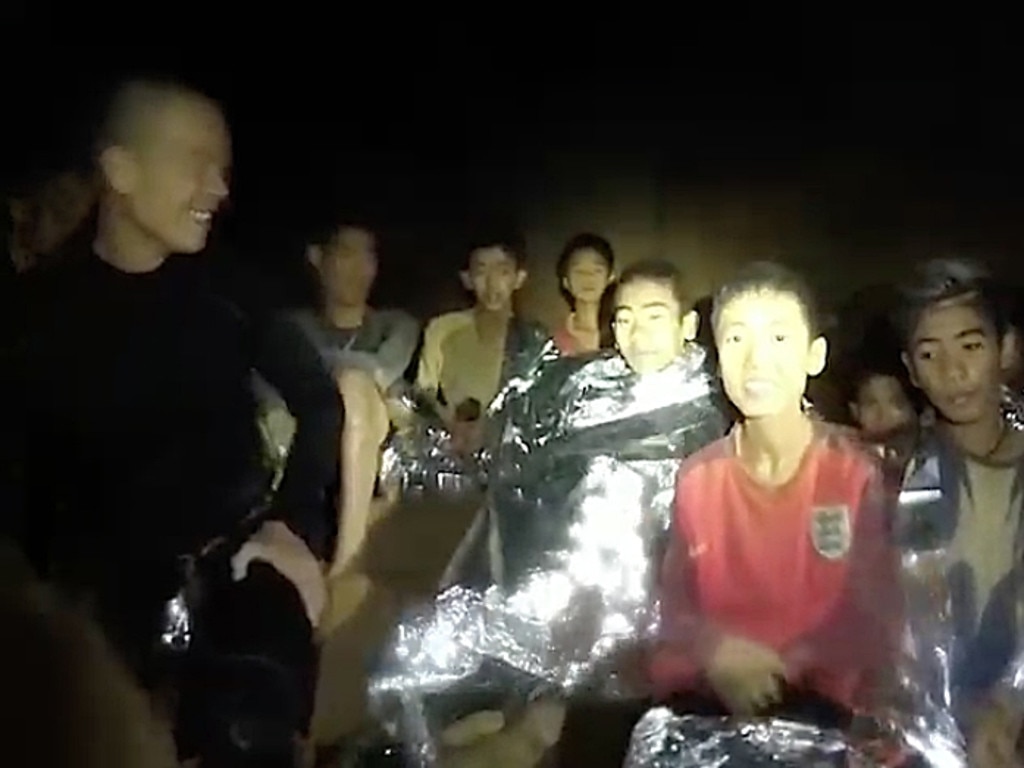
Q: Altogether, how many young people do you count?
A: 7